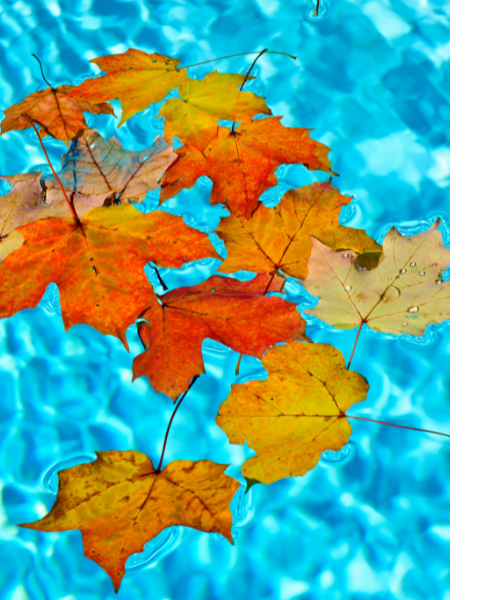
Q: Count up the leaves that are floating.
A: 12